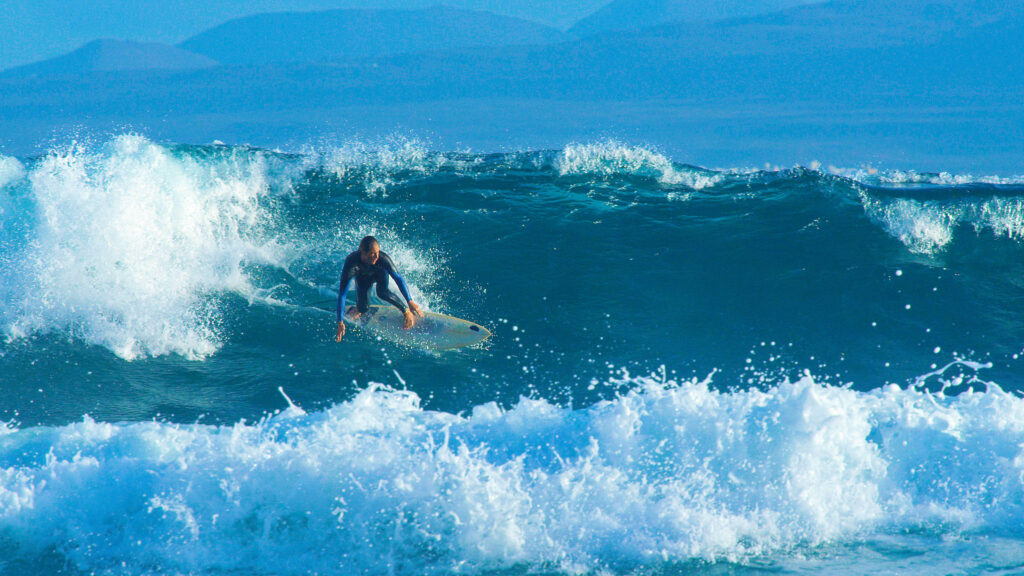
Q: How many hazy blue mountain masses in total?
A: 3